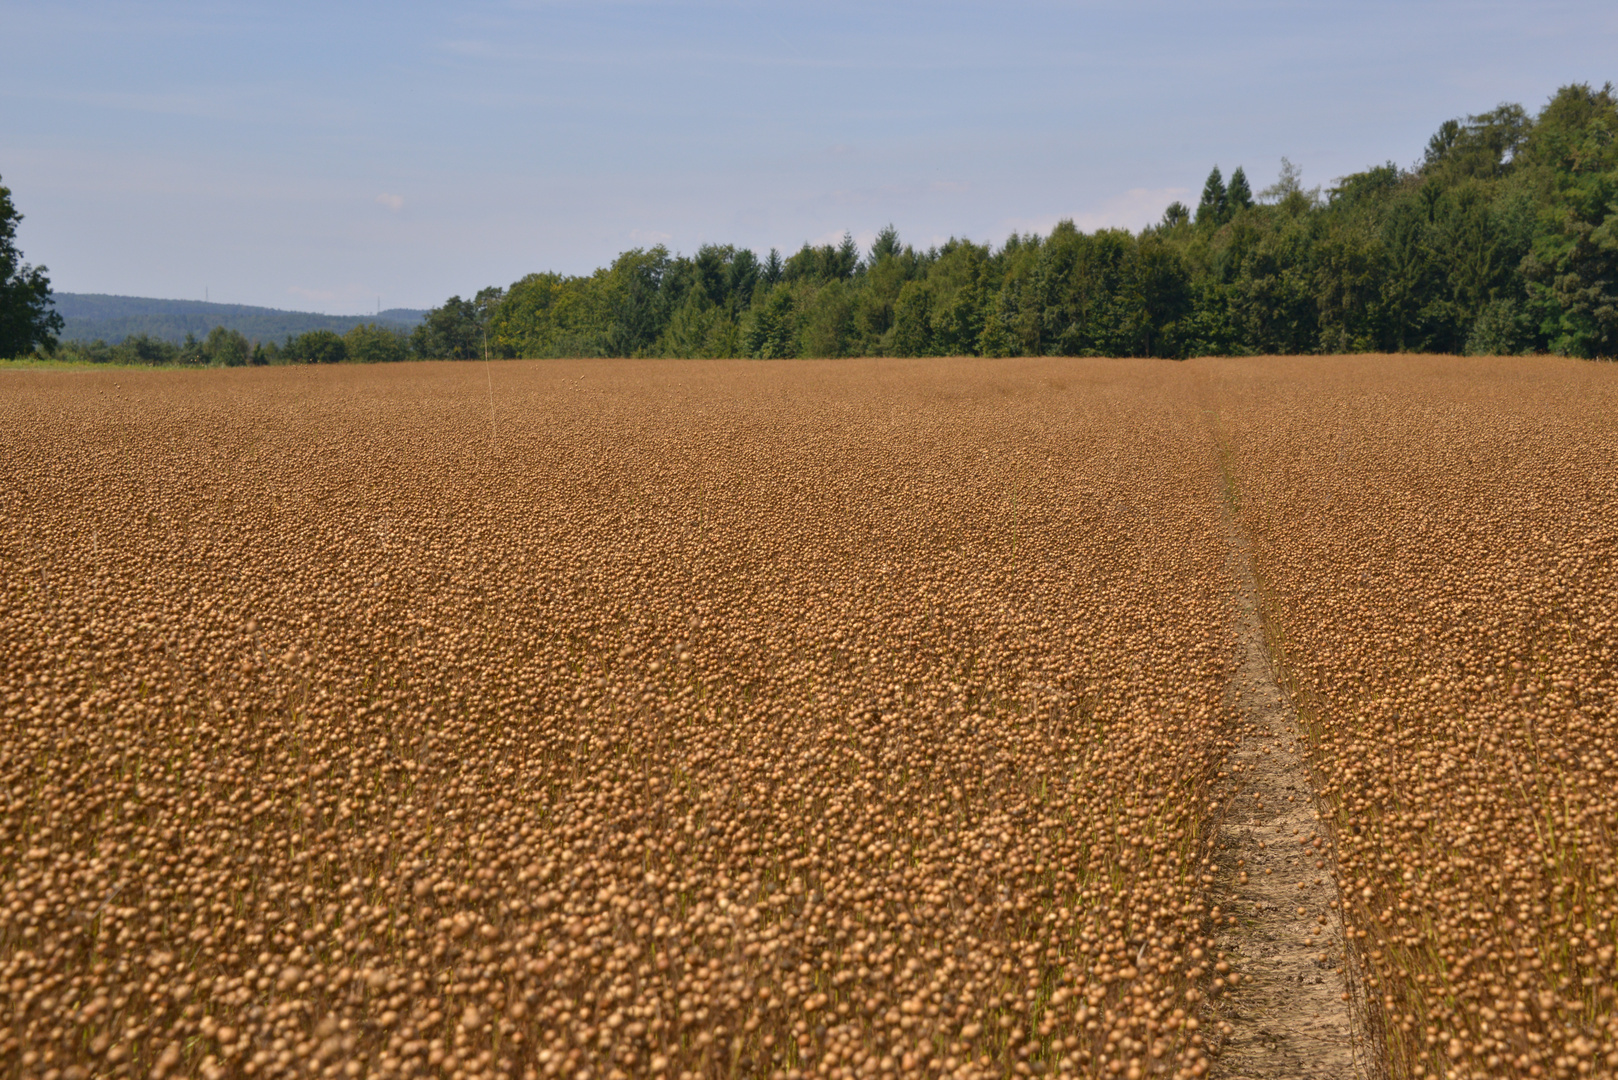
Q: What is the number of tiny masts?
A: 2